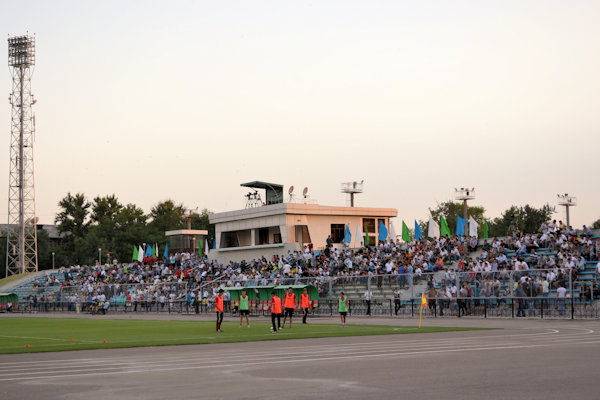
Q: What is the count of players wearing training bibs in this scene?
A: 6